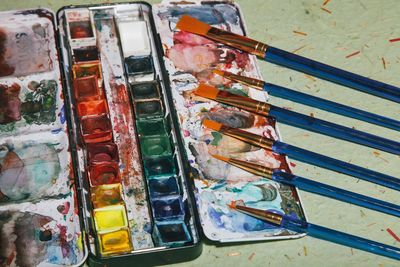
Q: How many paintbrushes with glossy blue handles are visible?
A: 6